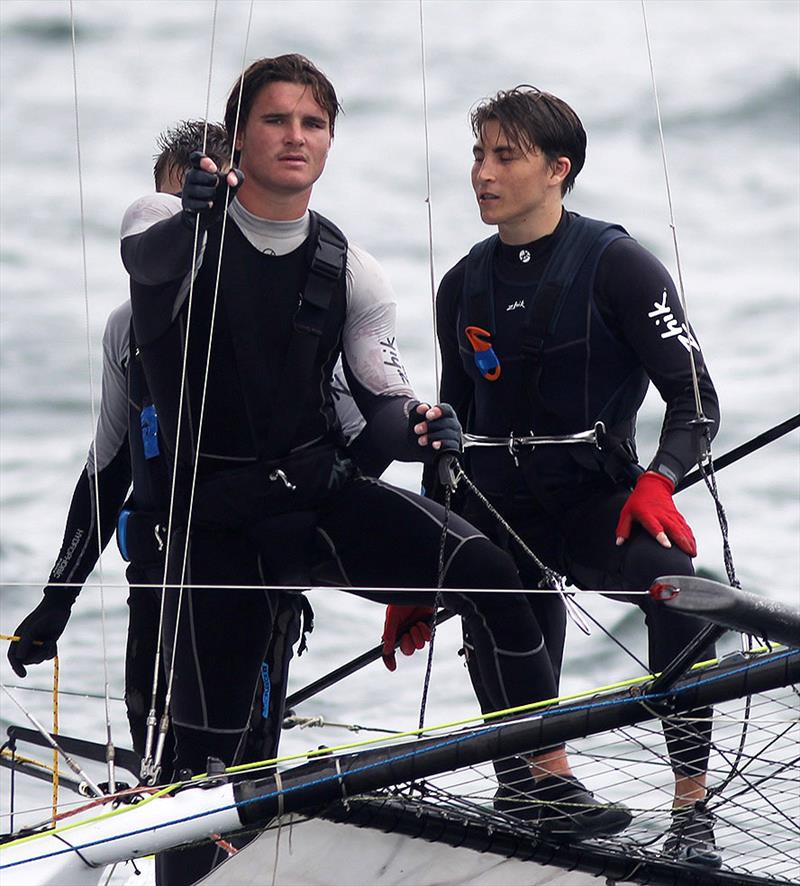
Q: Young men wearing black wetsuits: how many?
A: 3